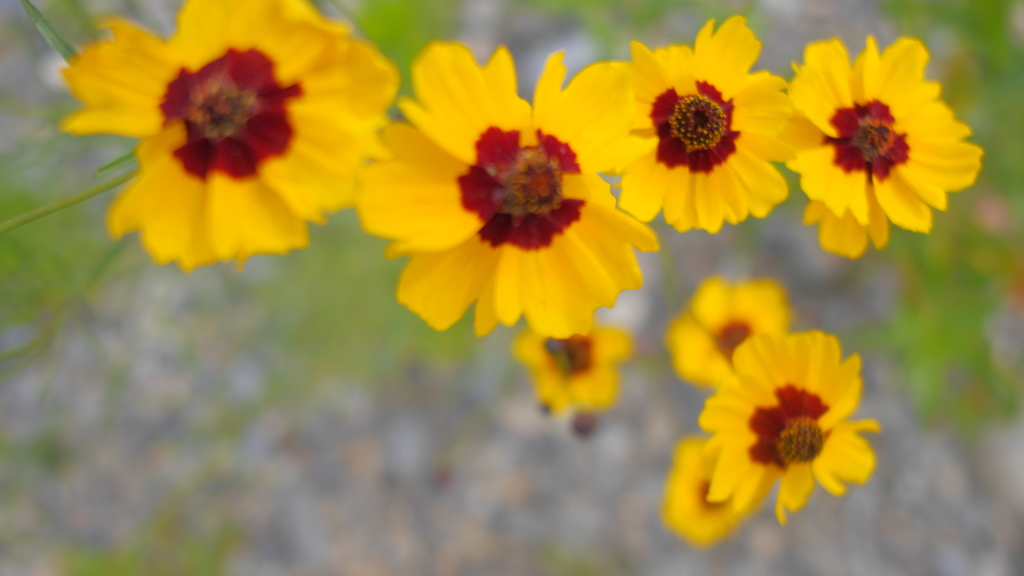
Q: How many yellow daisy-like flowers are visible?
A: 8